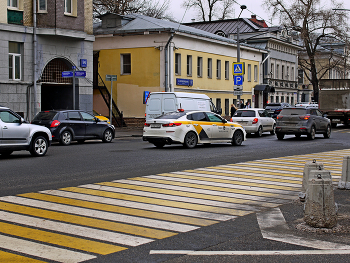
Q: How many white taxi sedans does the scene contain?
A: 1